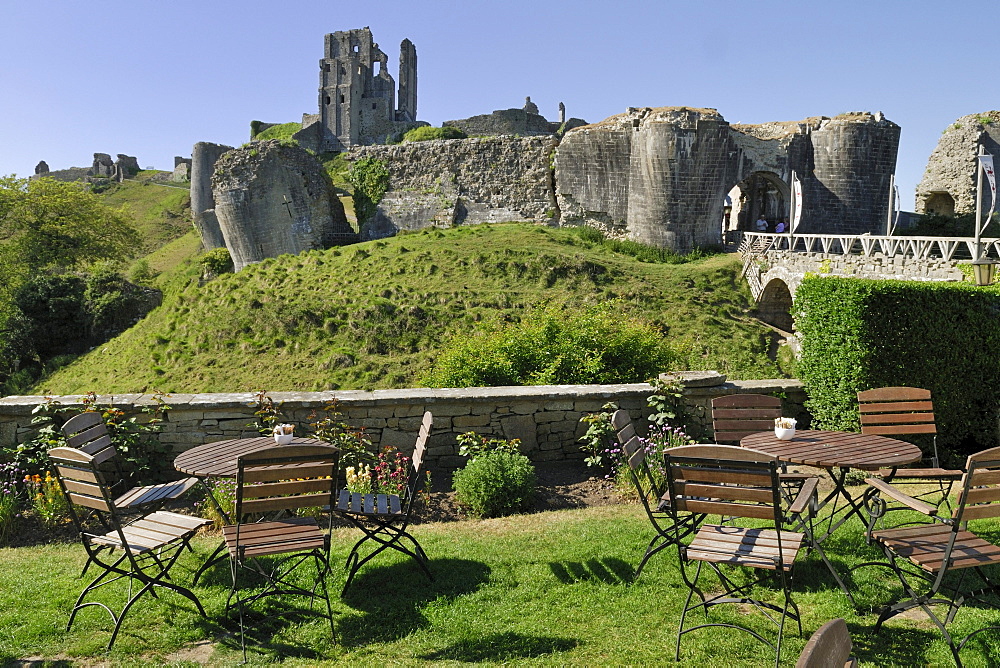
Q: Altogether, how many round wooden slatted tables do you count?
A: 2